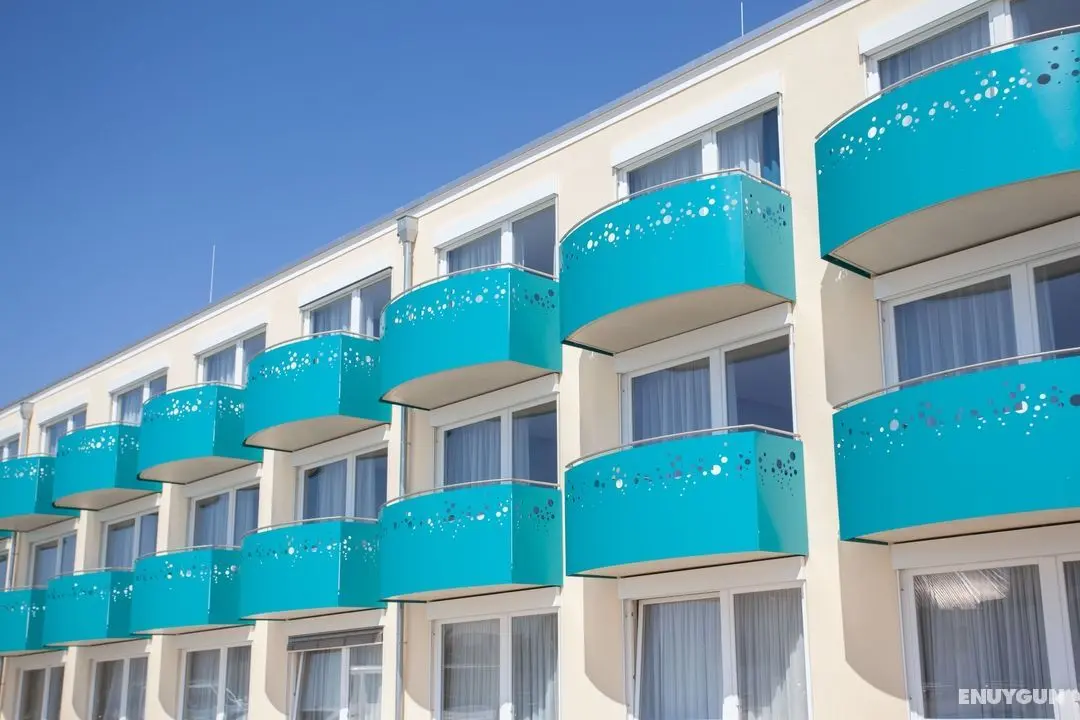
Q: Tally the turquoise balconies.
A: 14